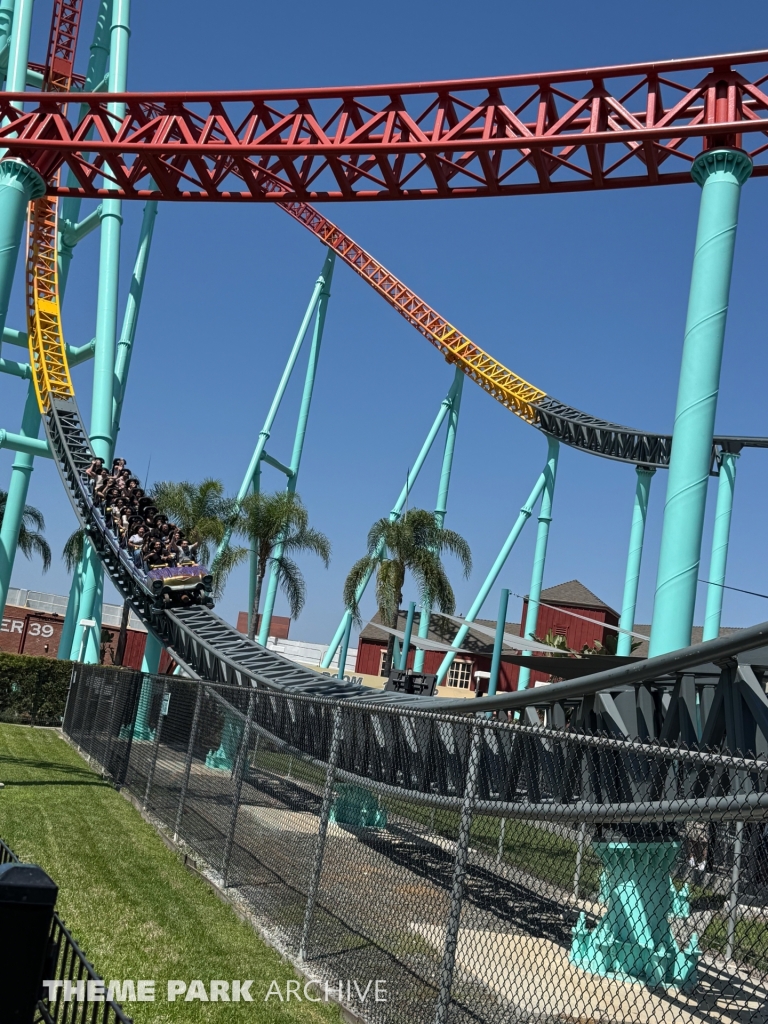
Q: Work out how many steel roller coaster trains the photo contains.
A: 1